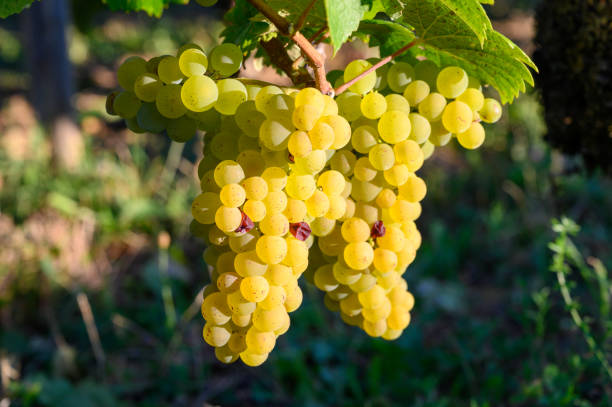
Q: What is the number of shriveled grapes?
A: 3